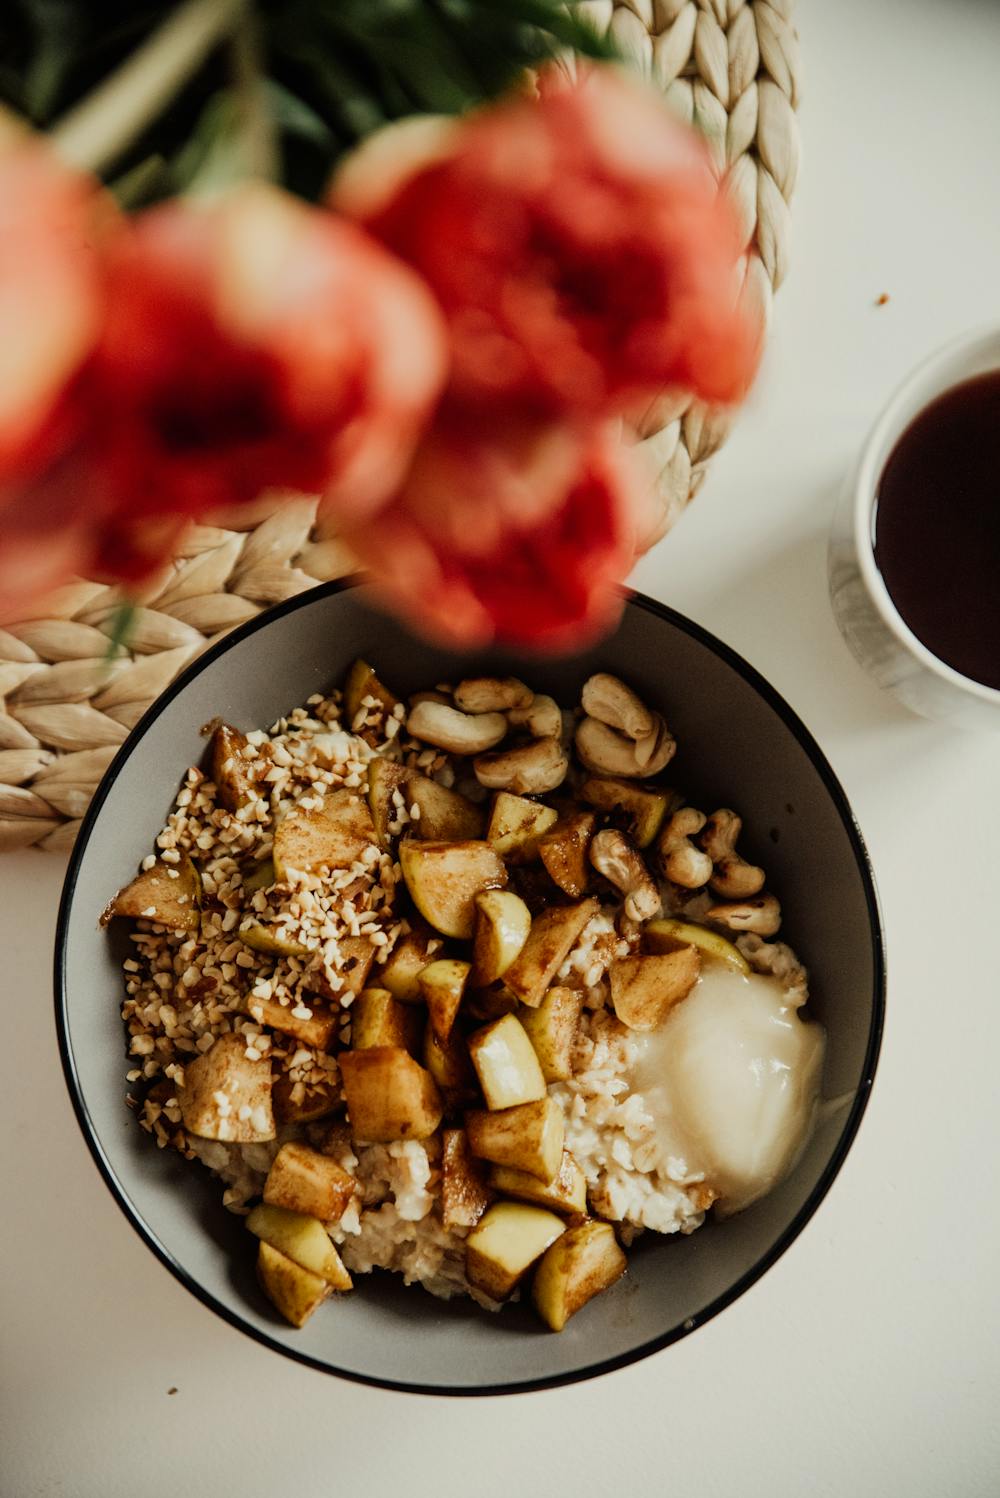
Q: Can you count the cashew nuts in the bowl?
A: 10